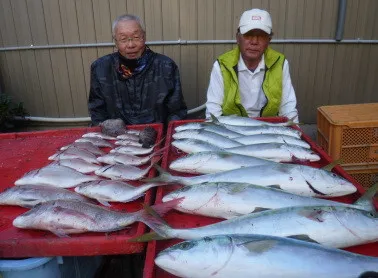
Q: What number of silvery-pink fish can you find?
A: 15